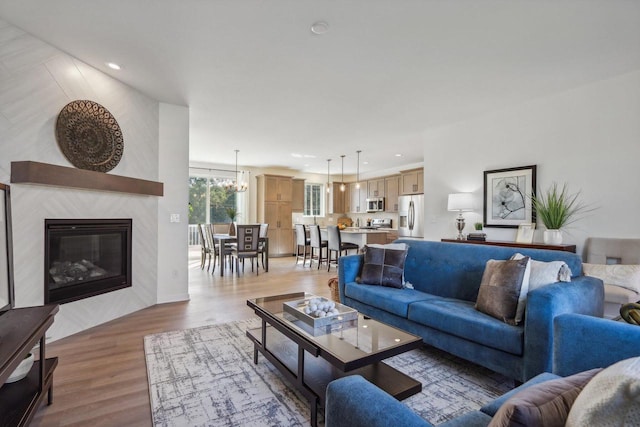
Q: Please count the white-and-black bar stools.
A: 3